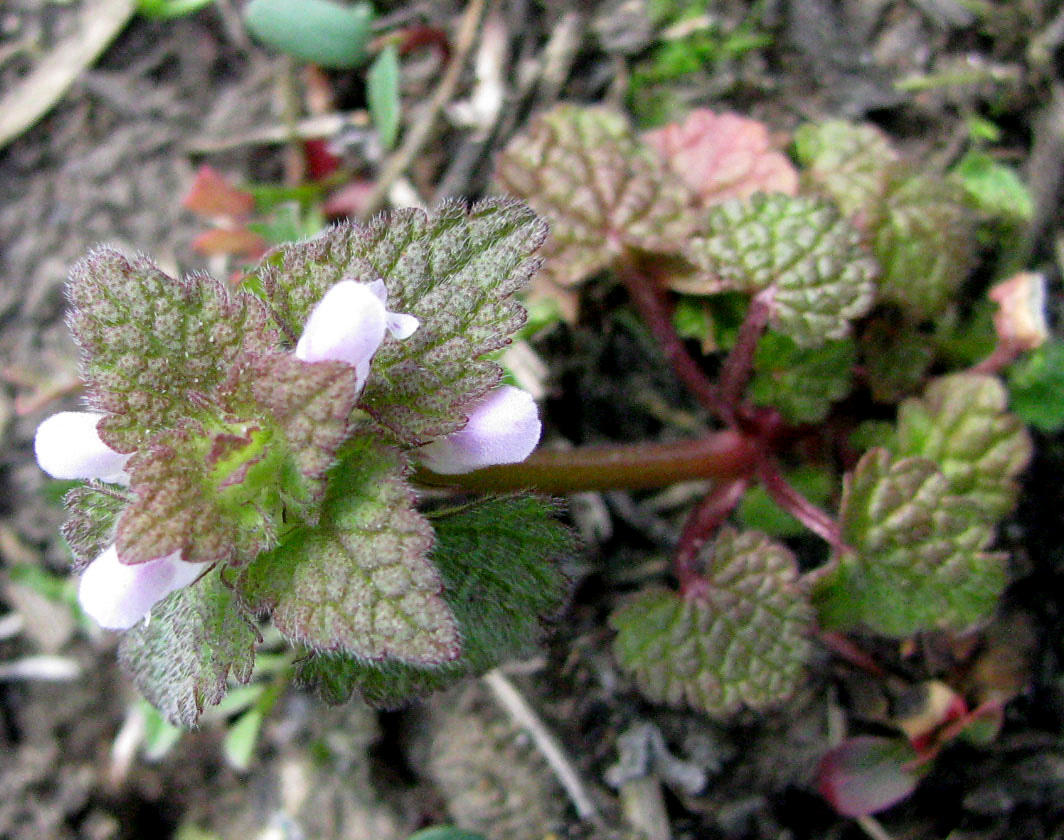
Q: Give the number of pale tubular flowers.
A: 4